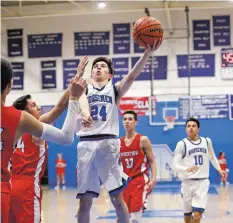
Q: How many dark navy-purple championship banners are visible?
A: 13